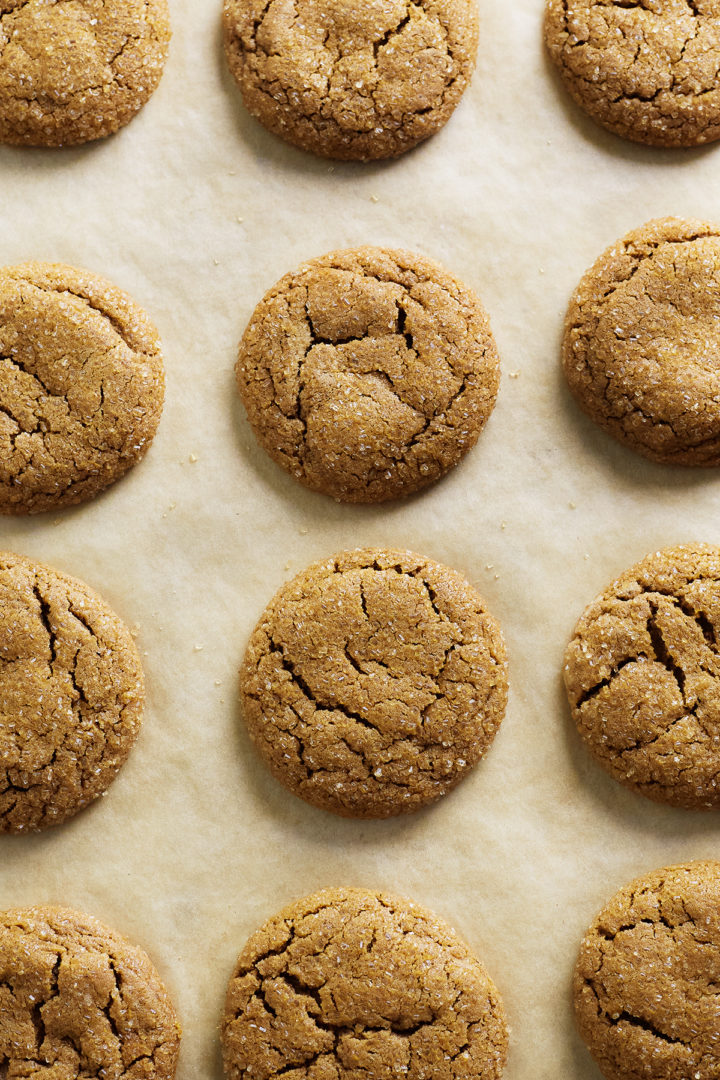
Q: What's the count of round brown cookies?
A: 12